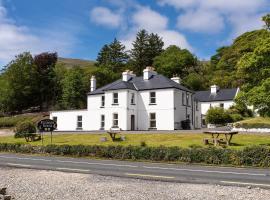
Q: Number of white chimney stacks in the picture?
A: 5